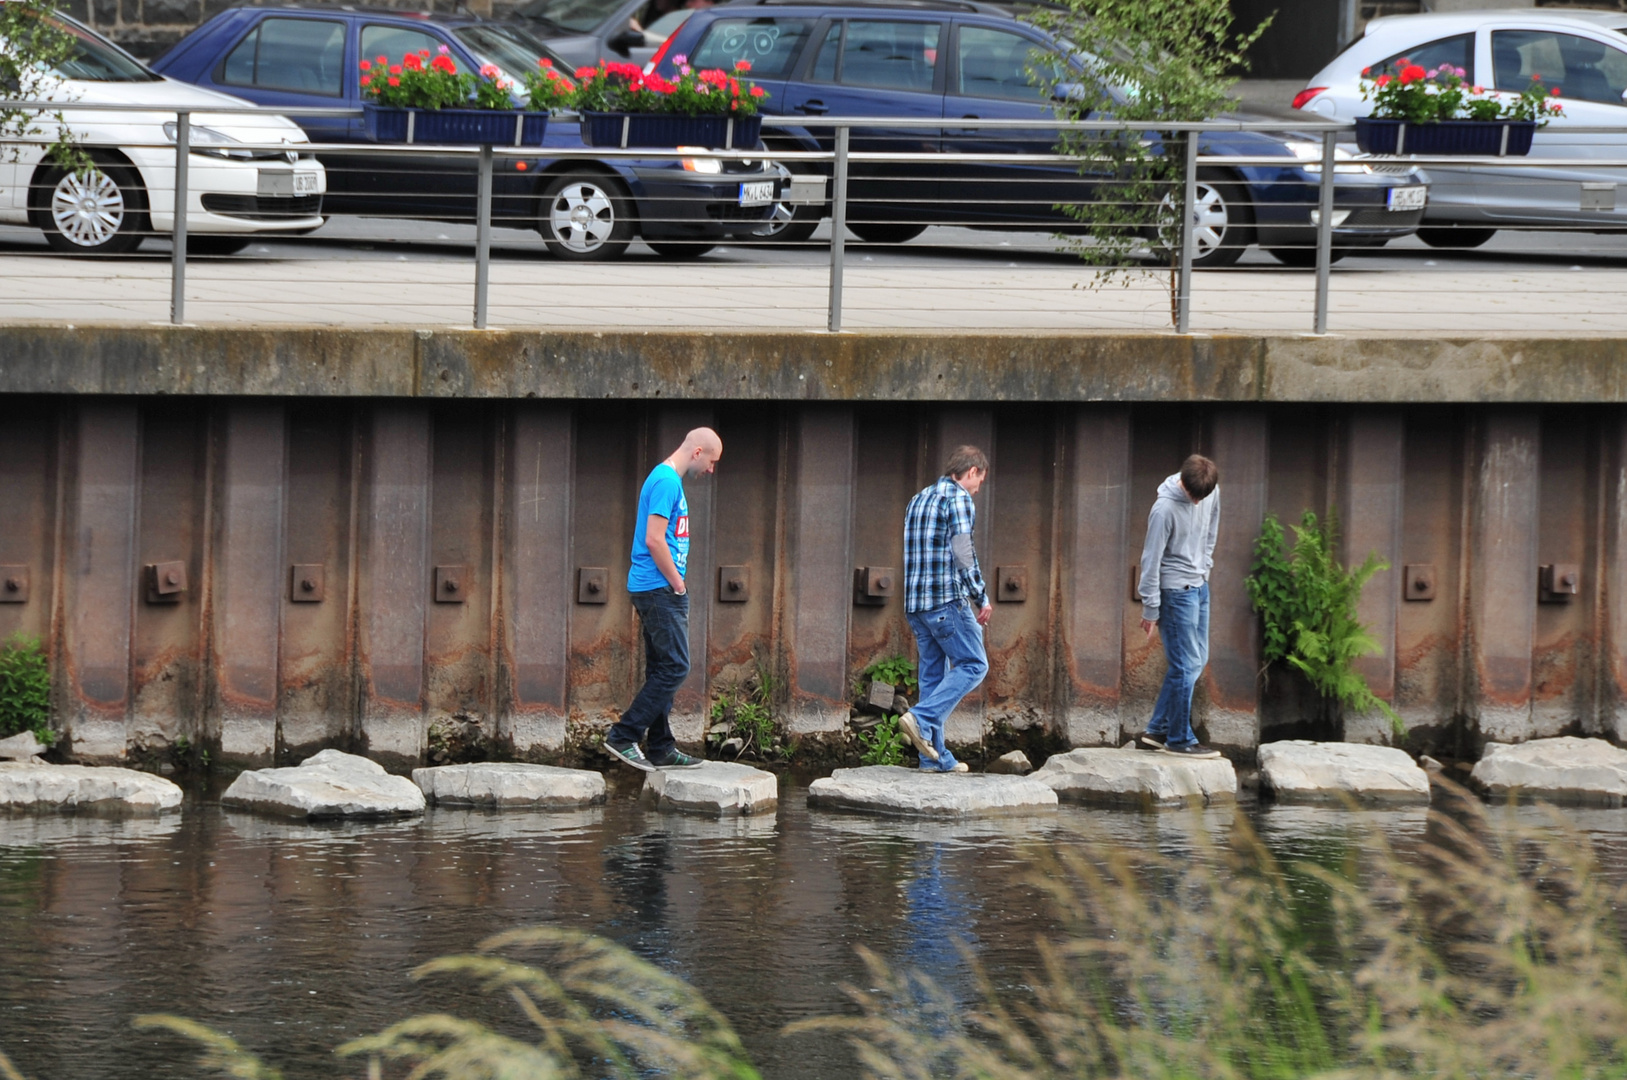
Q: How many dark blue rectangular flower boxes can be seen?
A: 3